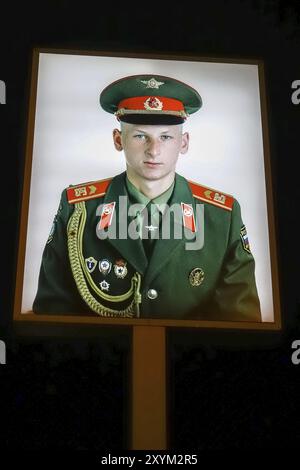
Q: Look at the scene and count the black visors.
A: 1